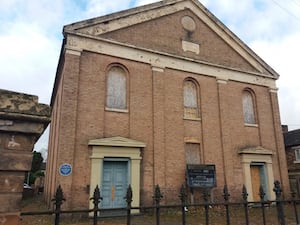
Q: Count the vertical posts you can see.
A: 11